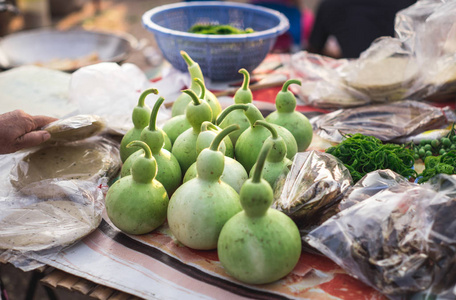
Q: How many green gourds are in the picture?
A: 13